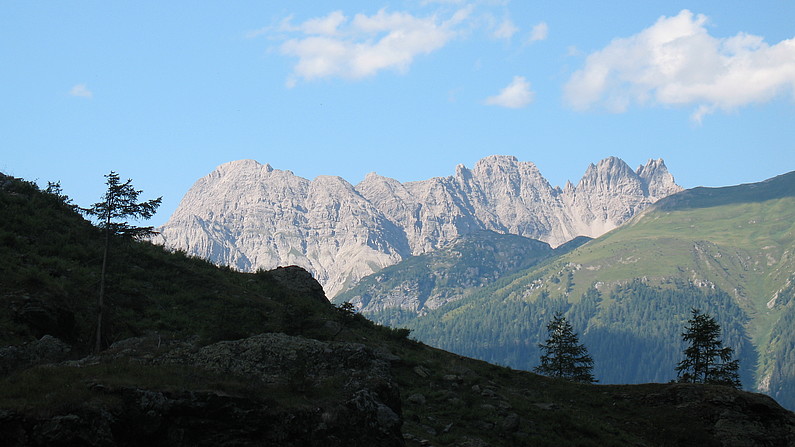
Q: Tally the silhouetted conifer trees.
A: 3